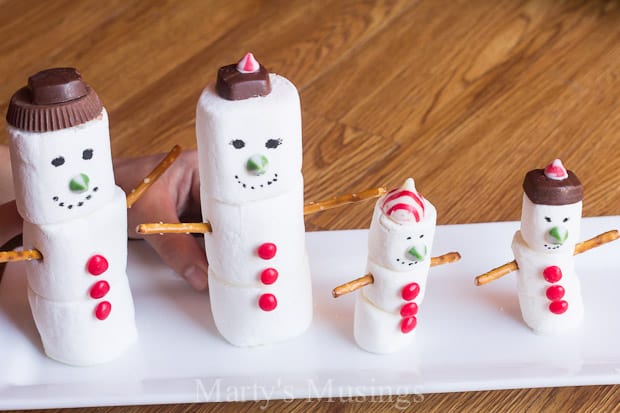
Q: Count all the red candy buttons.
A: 12